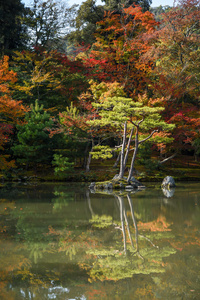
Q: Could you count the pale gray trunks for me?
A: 3